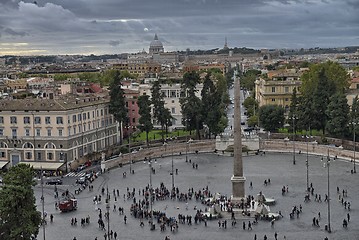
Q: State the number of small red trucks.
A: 1